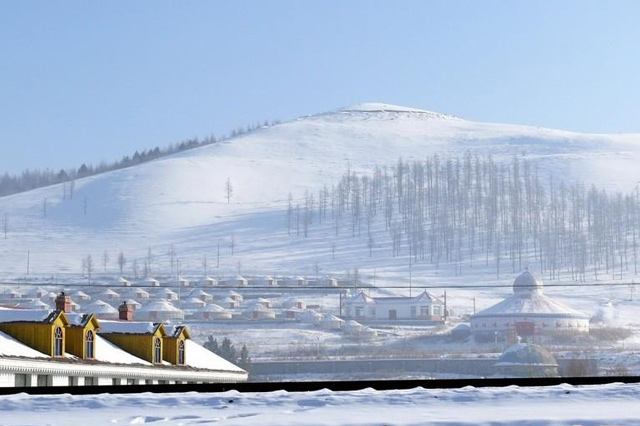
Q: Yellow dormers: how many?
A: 4